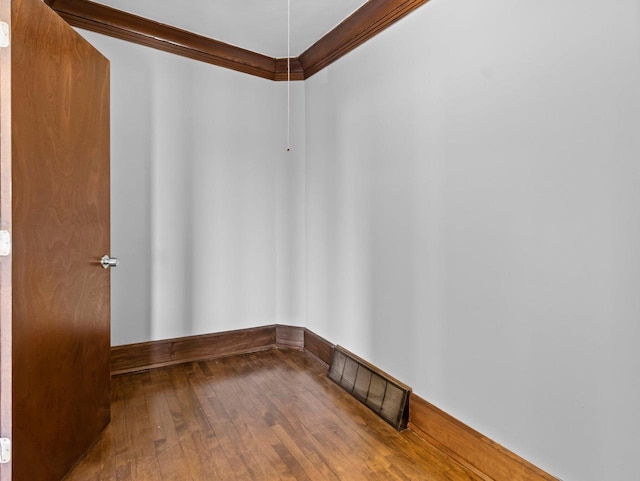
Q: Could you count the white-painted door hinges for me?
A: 3